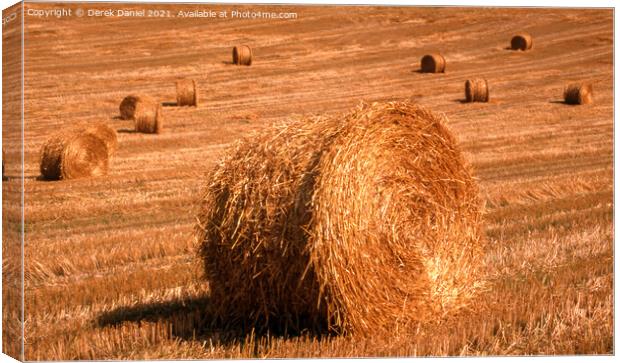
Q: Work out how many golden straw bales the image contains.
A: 11